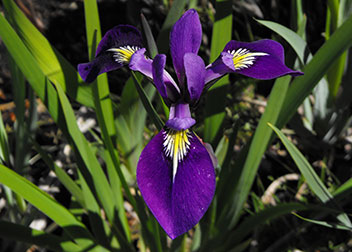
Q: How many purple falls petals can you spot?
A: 3